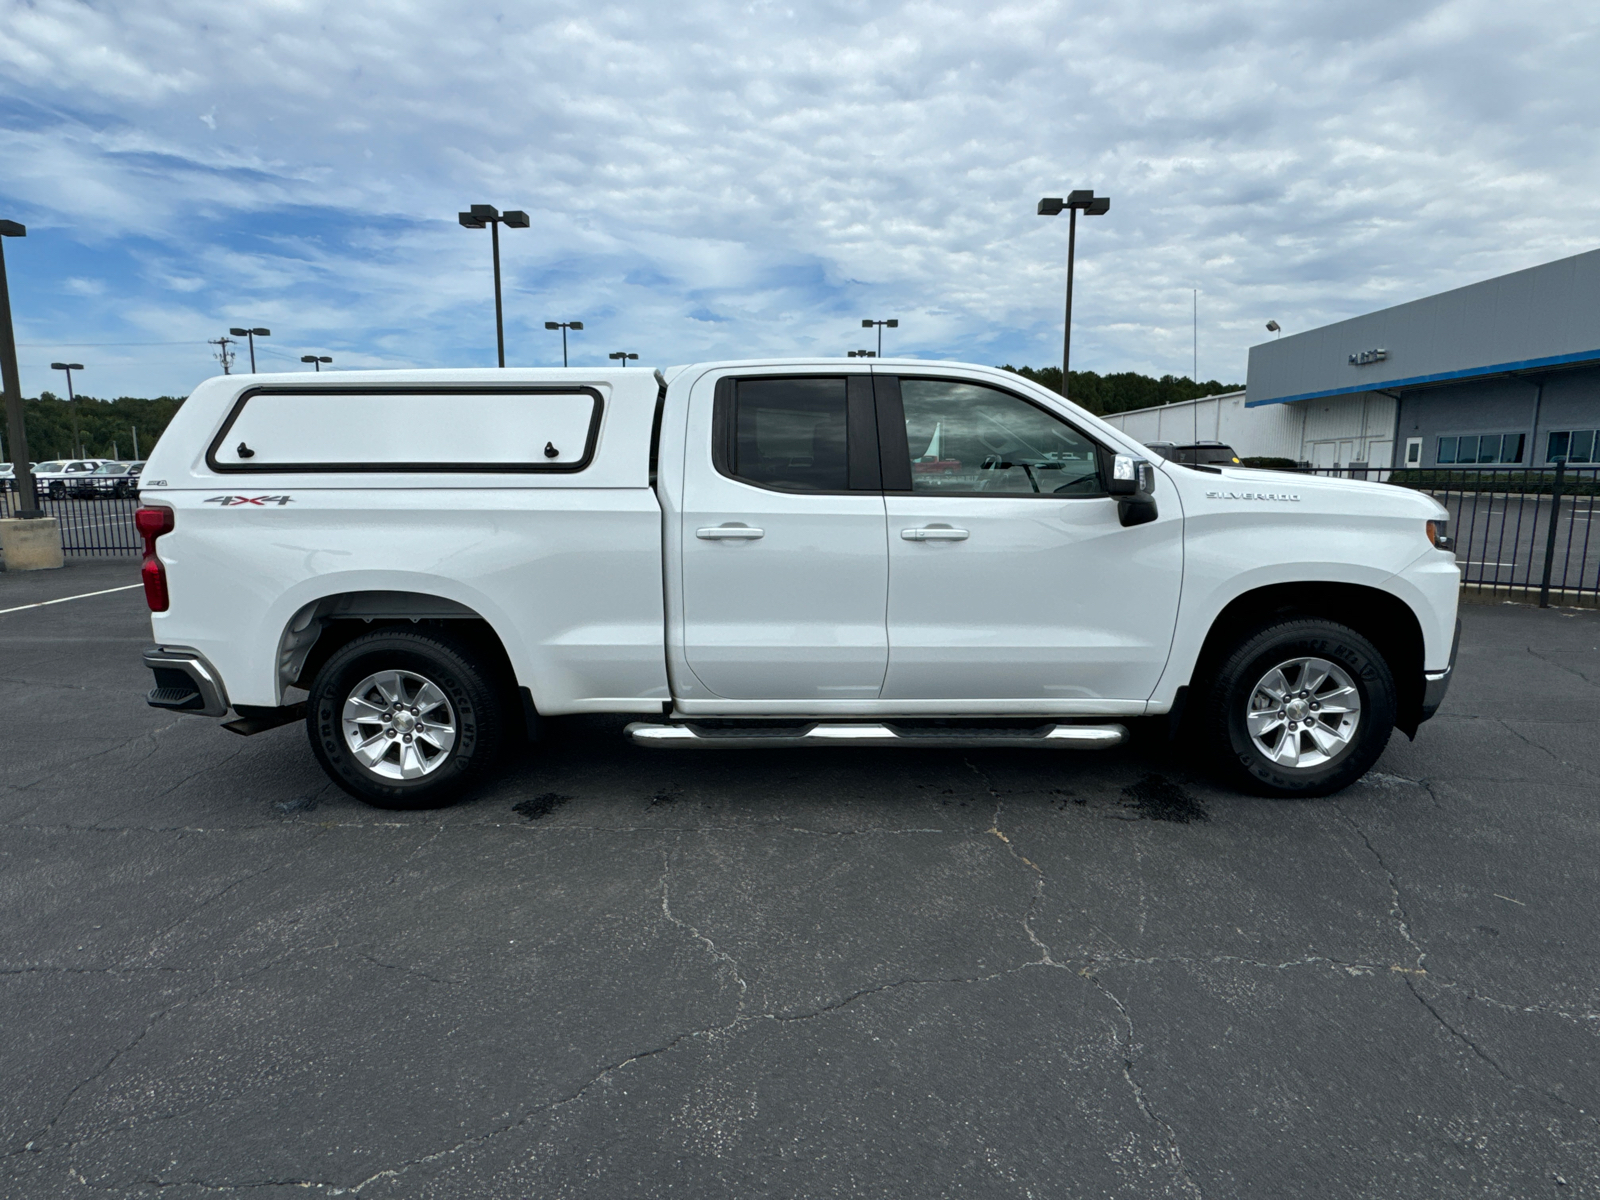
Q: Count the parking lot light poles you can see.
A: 10